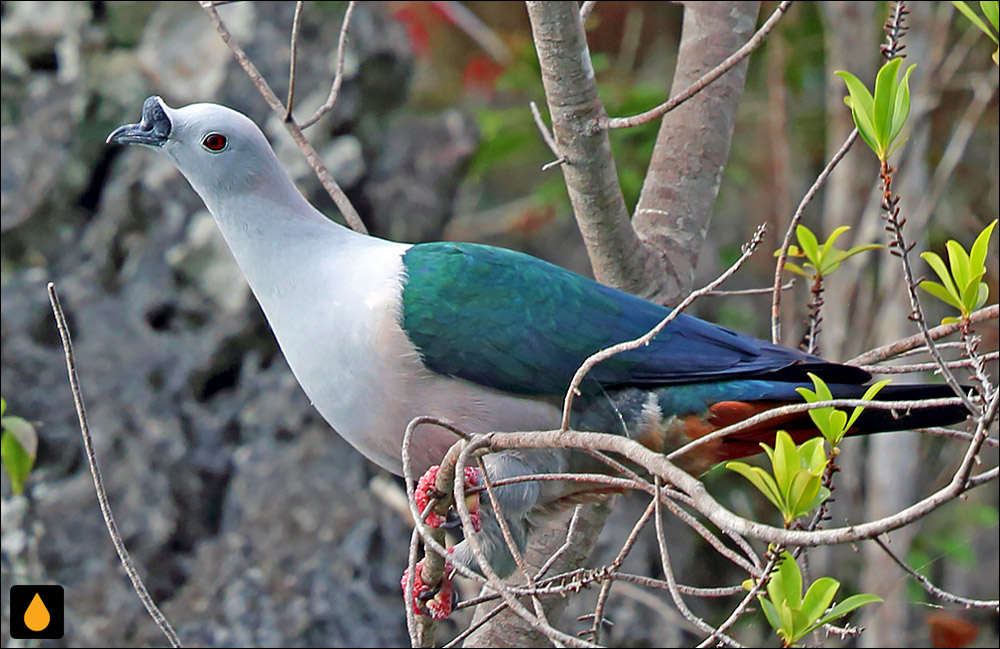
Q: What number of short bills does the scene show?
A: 1